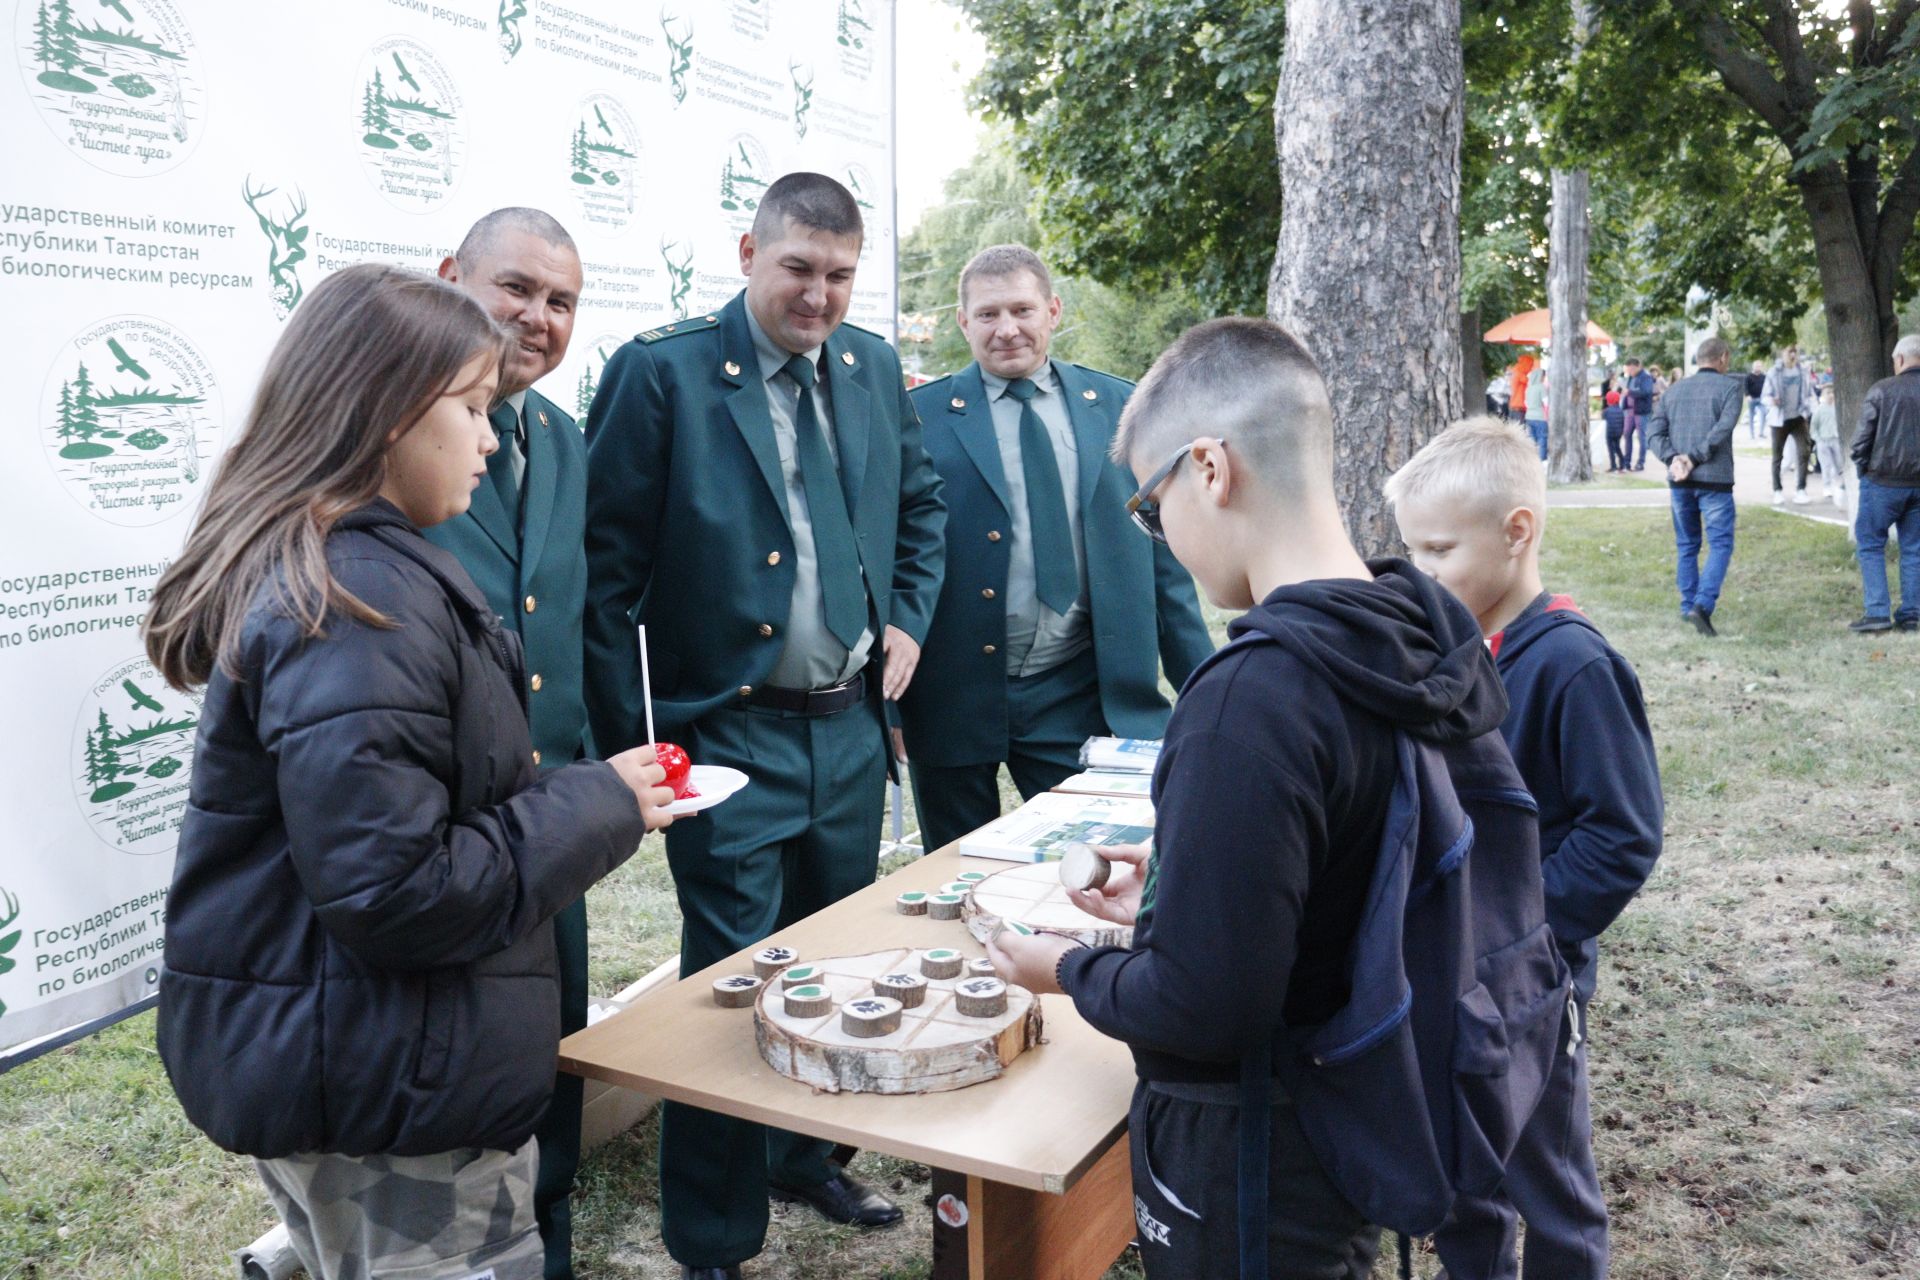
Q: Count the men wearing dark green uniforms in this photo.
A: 3